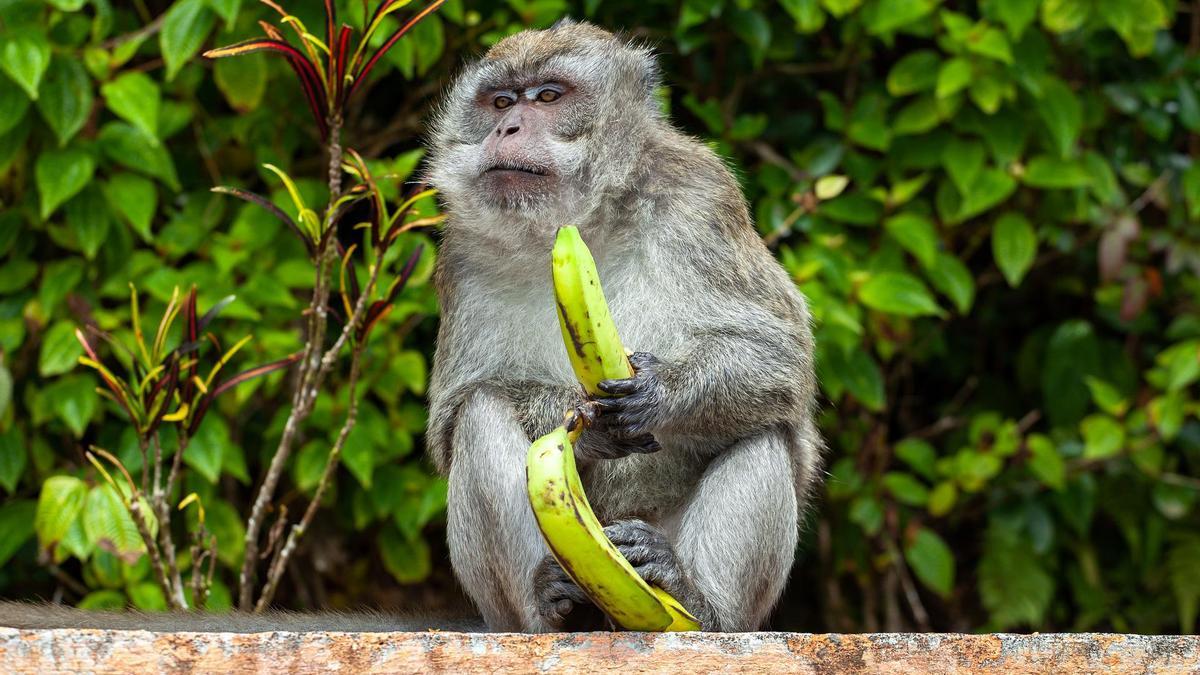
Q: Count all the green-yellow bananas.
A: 2